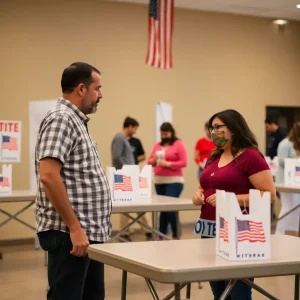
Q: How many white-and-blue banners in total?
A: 1